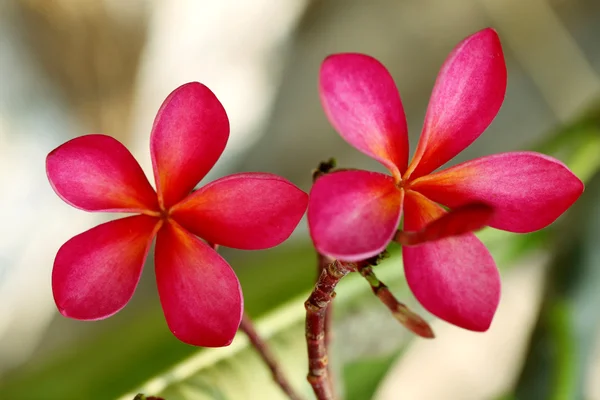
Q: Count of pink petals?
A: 10